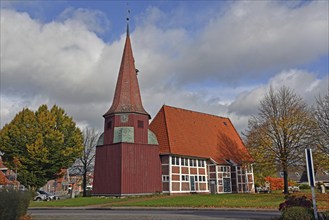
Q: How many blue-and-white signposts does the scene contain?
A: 1